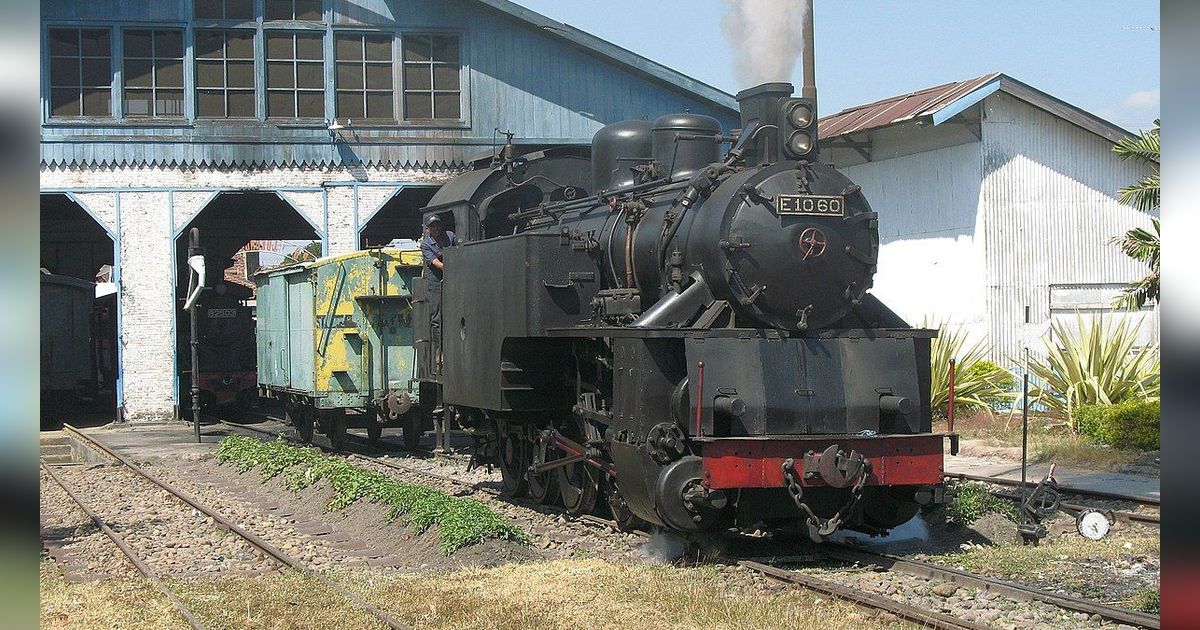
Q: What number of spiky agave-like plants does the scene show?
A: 2